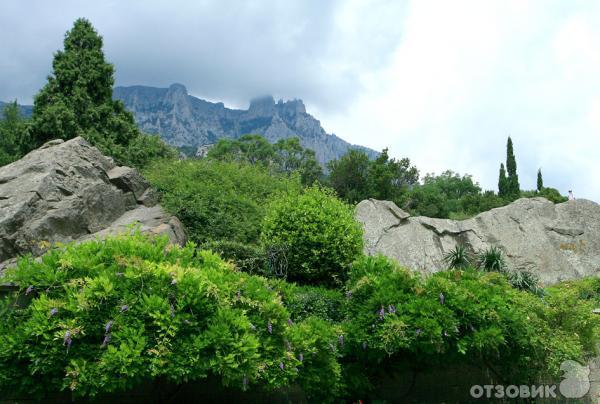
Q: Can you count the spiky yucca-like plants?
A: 3